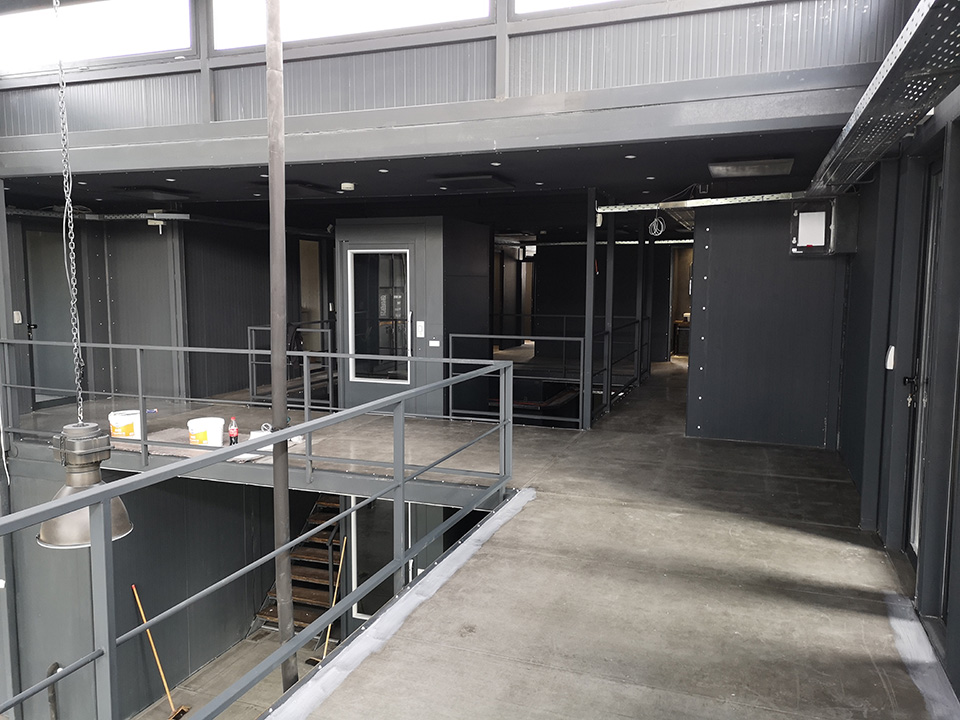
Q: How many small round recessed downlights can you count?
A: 14